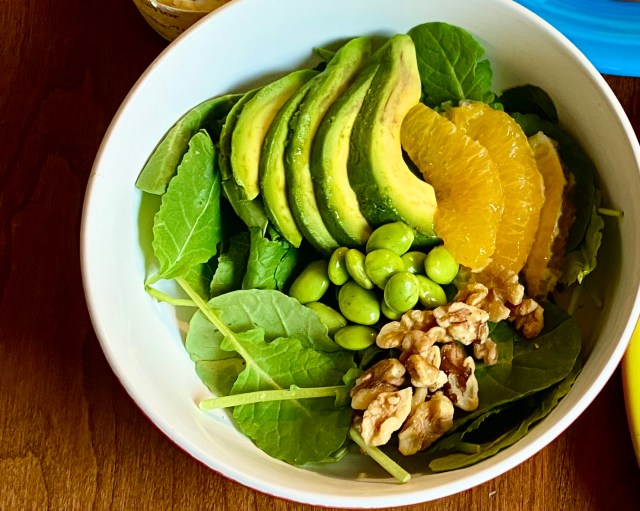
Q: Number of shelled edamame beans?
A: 13